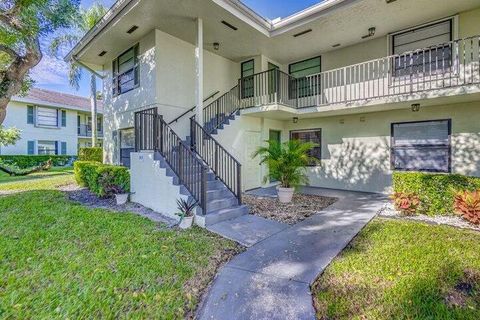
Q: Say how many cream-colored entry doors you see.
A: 1